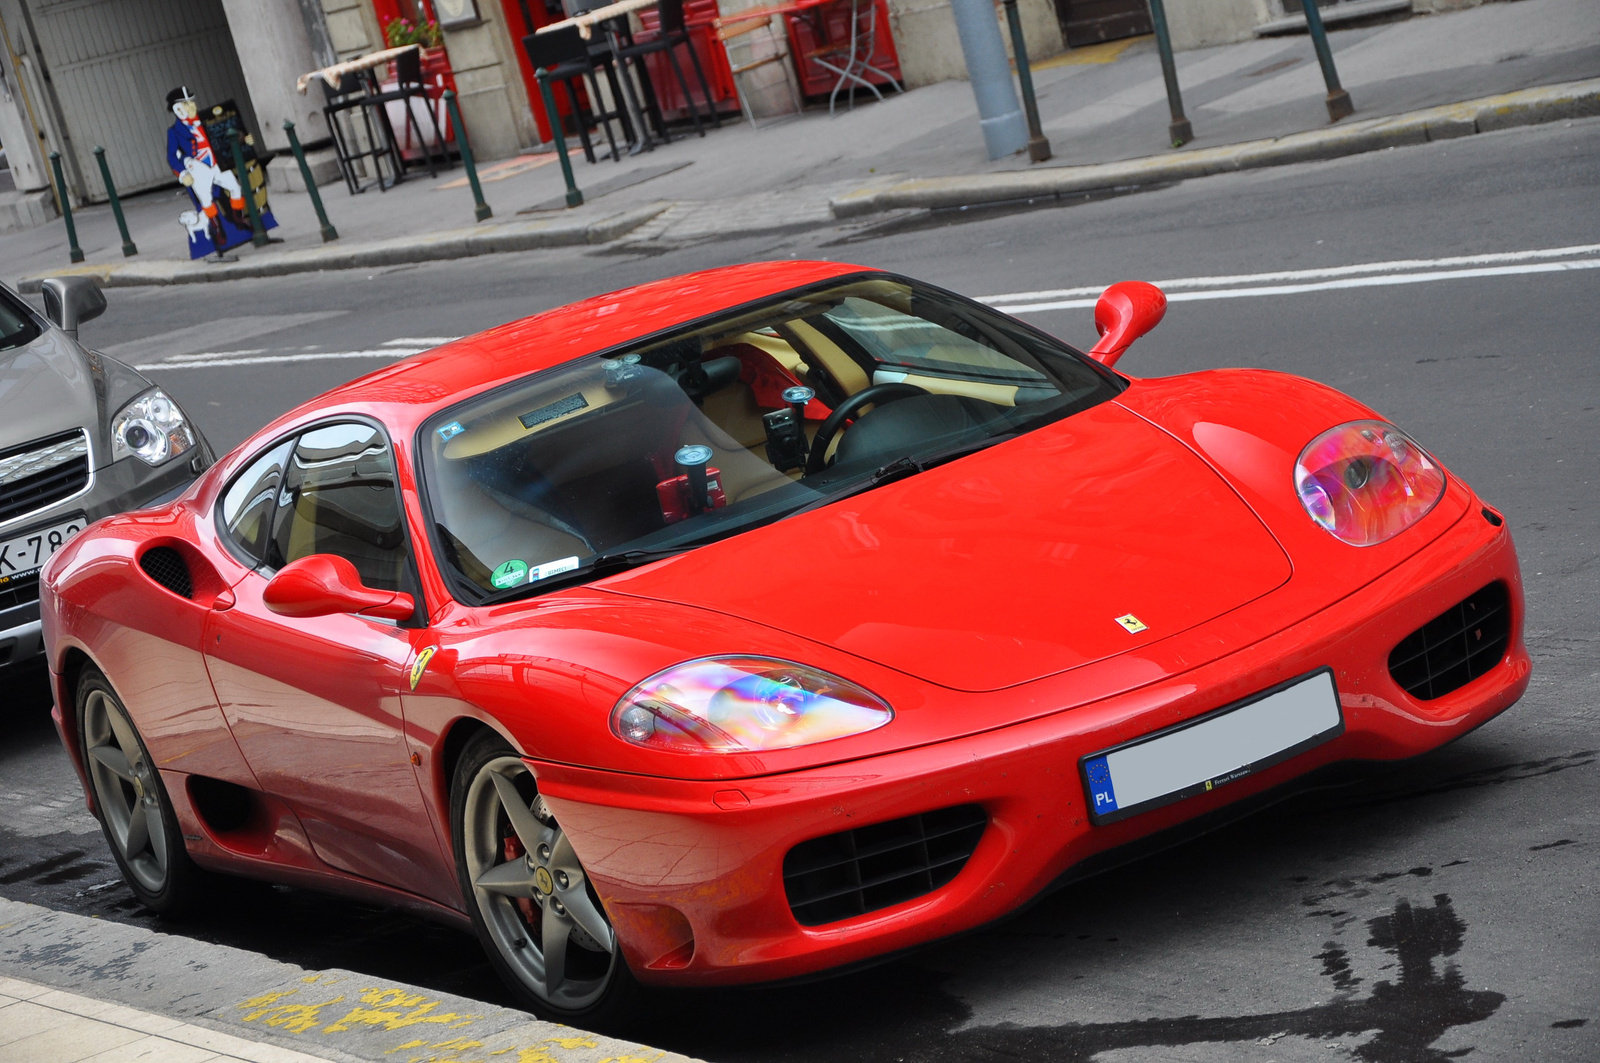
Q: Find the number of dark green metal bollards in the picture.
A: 9